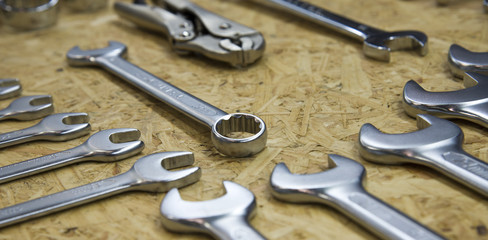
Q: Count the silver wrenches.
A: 12